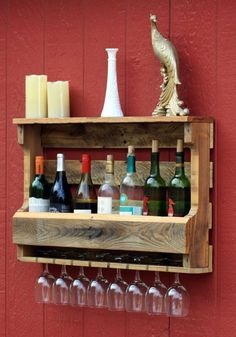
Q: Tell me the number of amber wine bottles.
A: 1